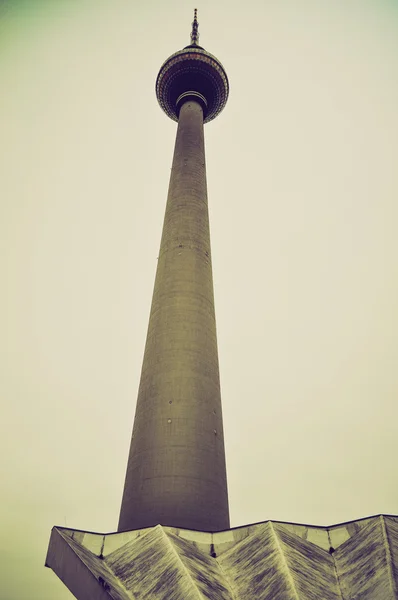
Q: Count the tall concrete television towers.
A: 1